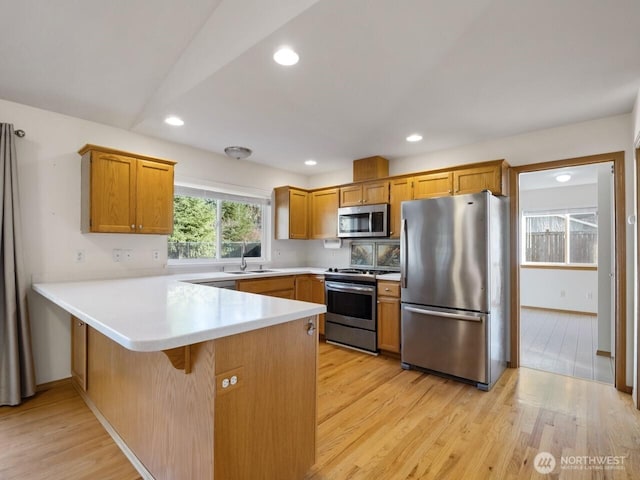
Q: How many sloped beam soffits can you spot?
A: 1